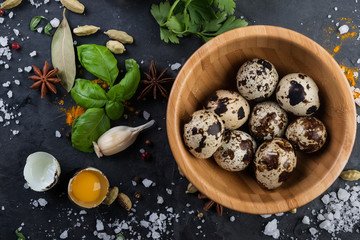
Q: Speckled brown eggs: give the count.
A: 8